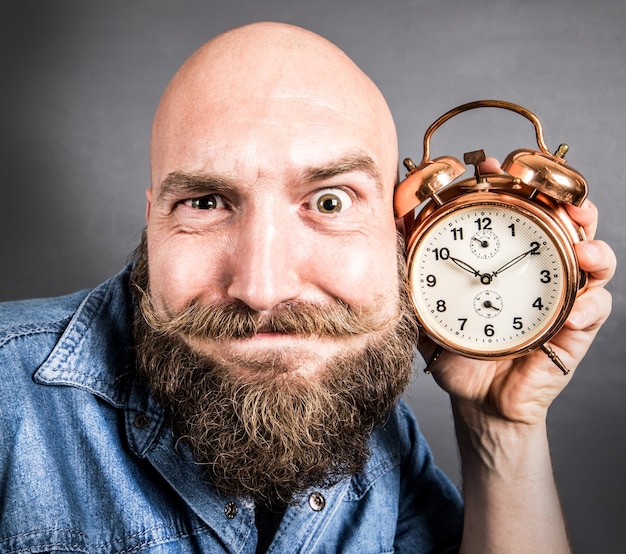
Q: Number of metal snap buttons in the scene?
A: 3